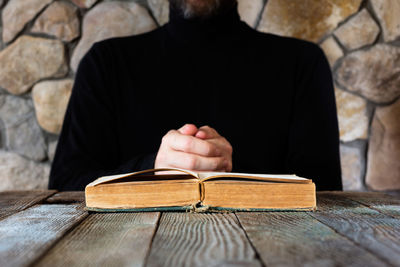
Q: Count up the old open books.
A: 1